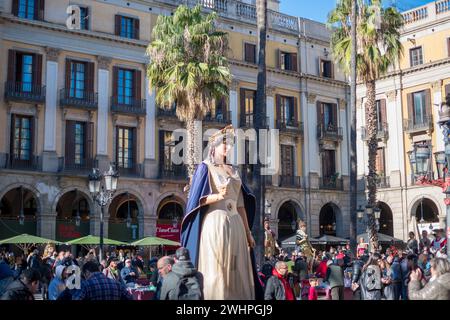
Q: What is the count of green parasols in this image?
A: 3